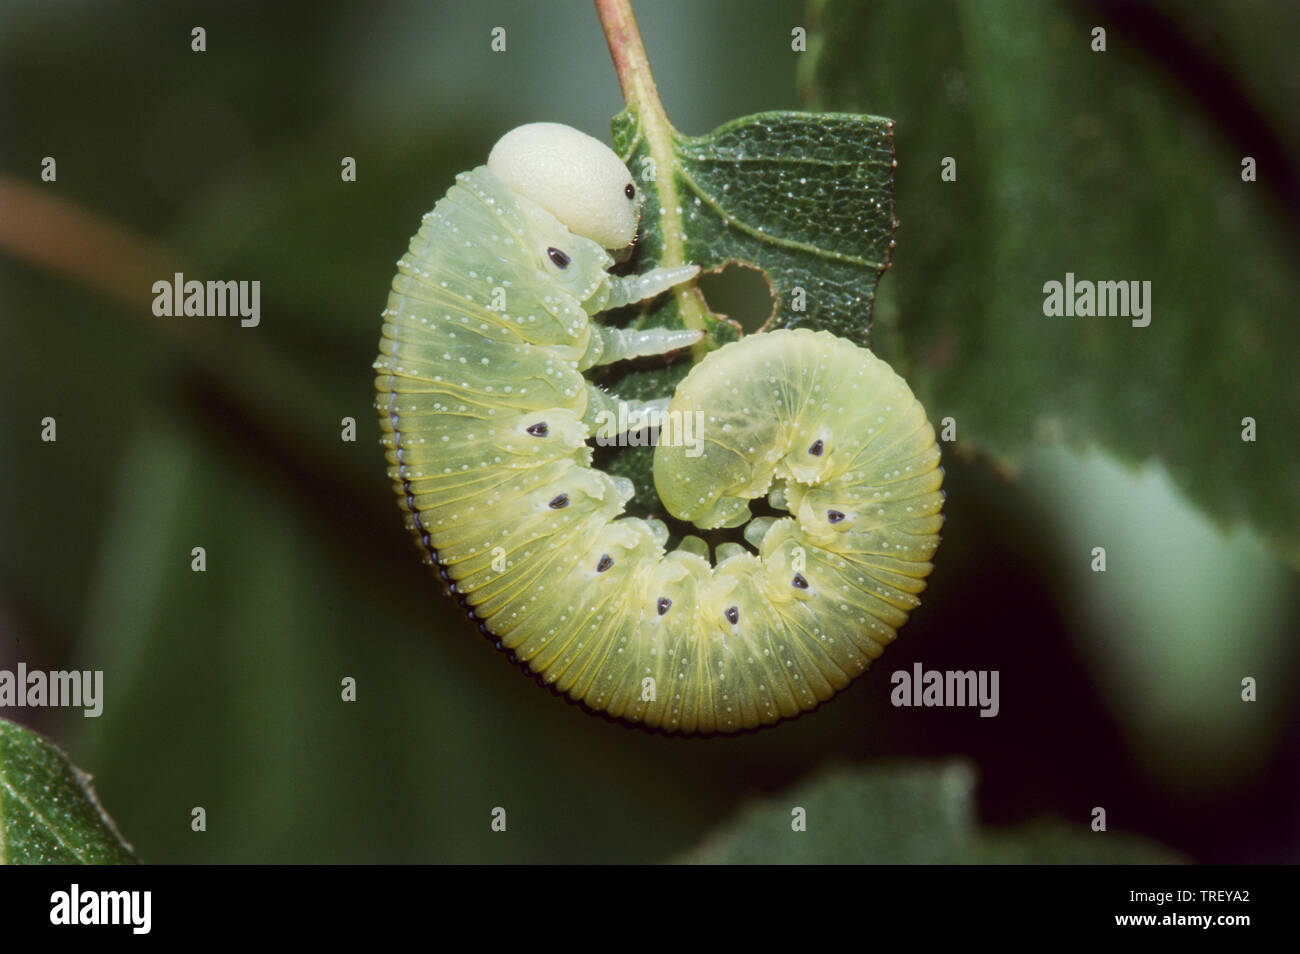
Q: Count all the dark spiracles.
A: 9